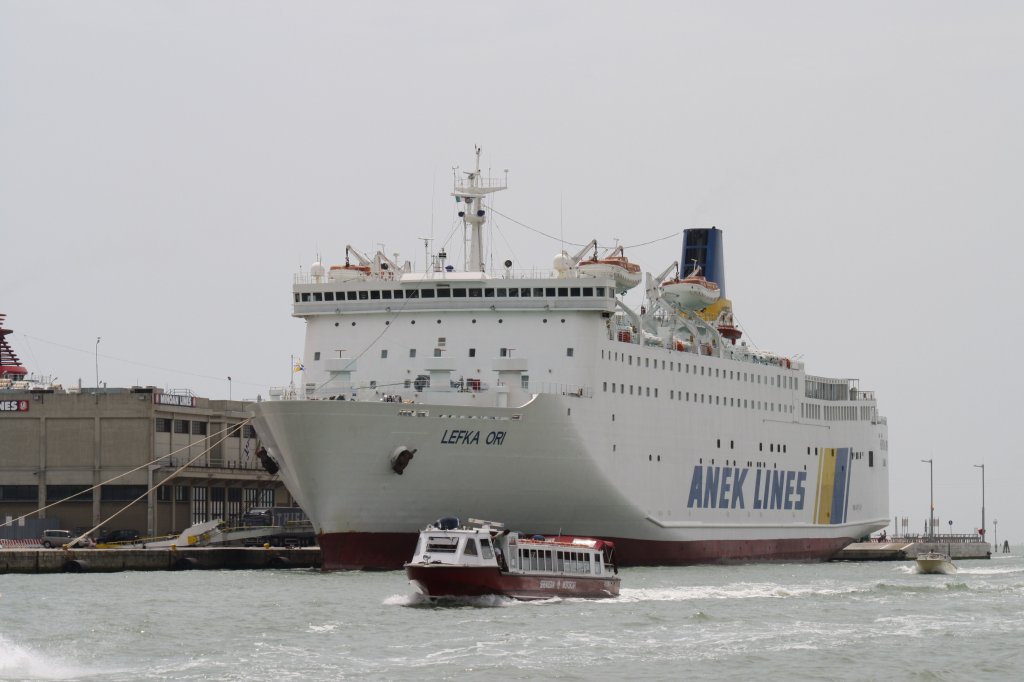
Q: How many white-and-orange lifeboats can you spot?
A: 3